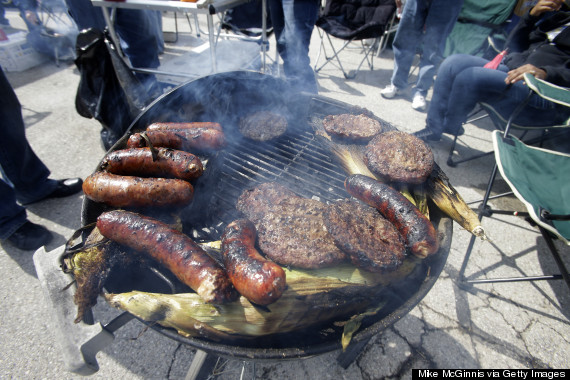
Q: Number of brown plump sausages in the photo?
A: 7